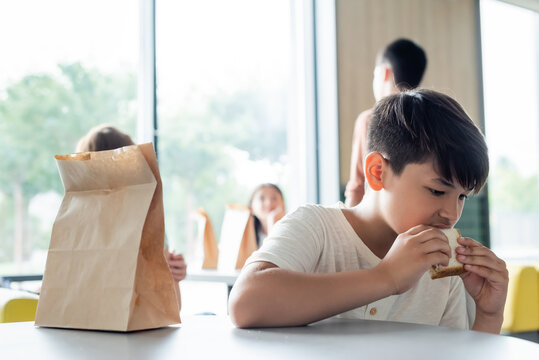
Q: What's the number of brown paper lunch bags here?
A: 3